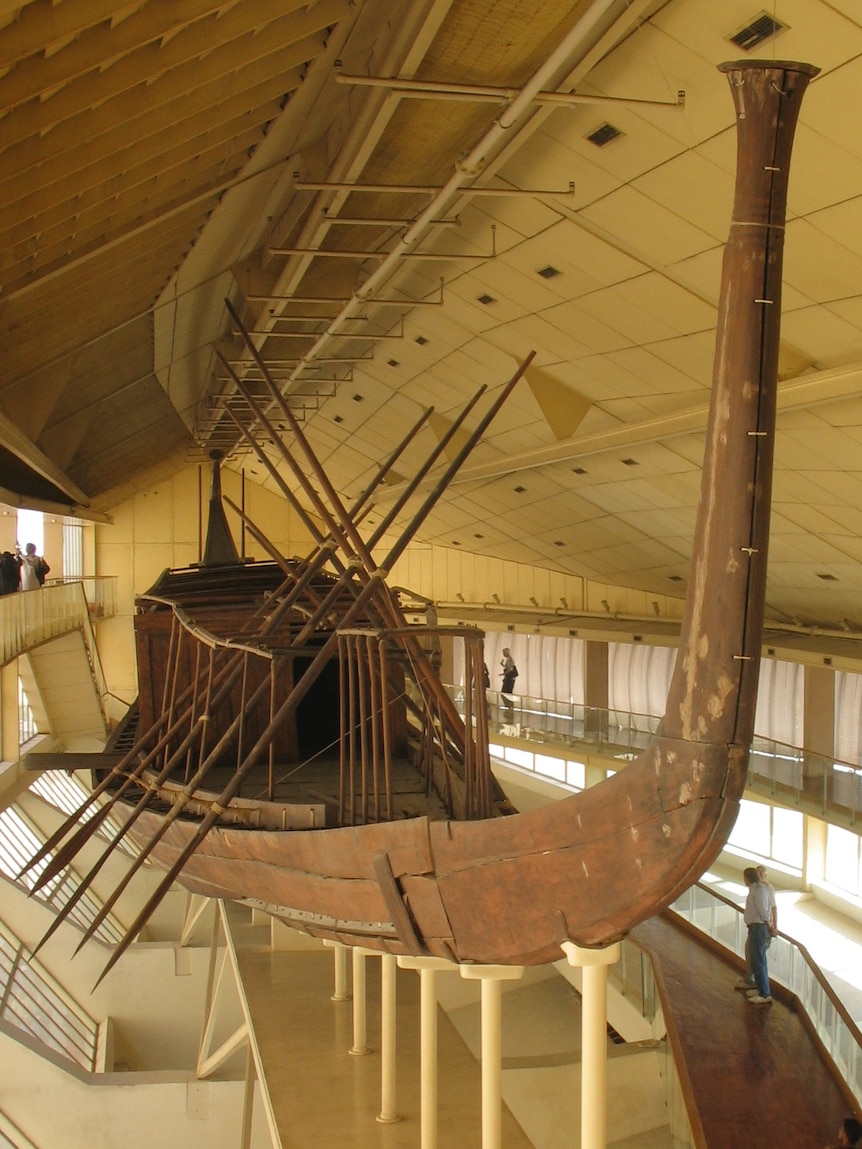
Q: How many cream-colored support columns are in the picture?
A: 6